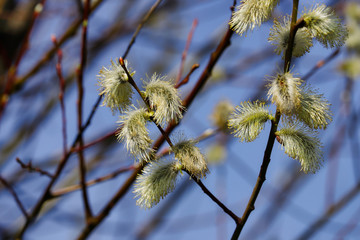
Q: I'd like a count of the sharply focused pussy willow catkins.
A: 12